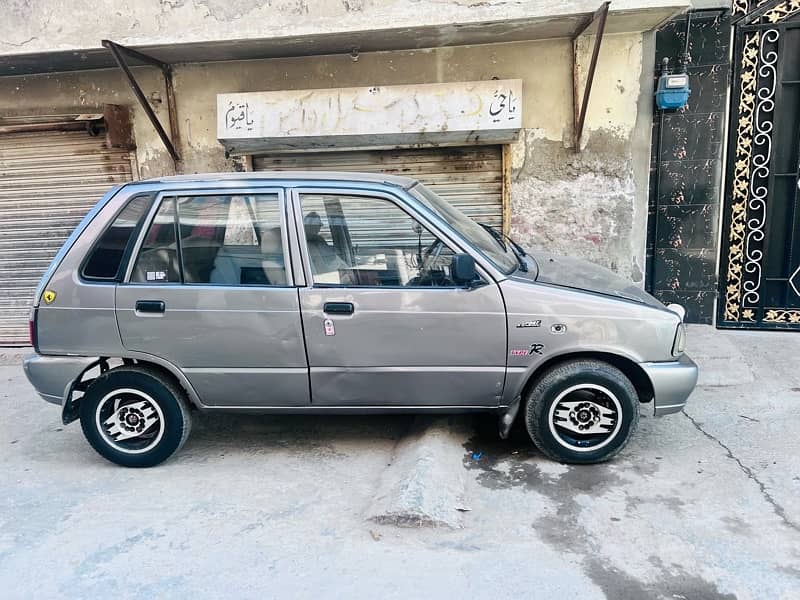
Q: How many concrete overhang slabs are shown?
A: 1